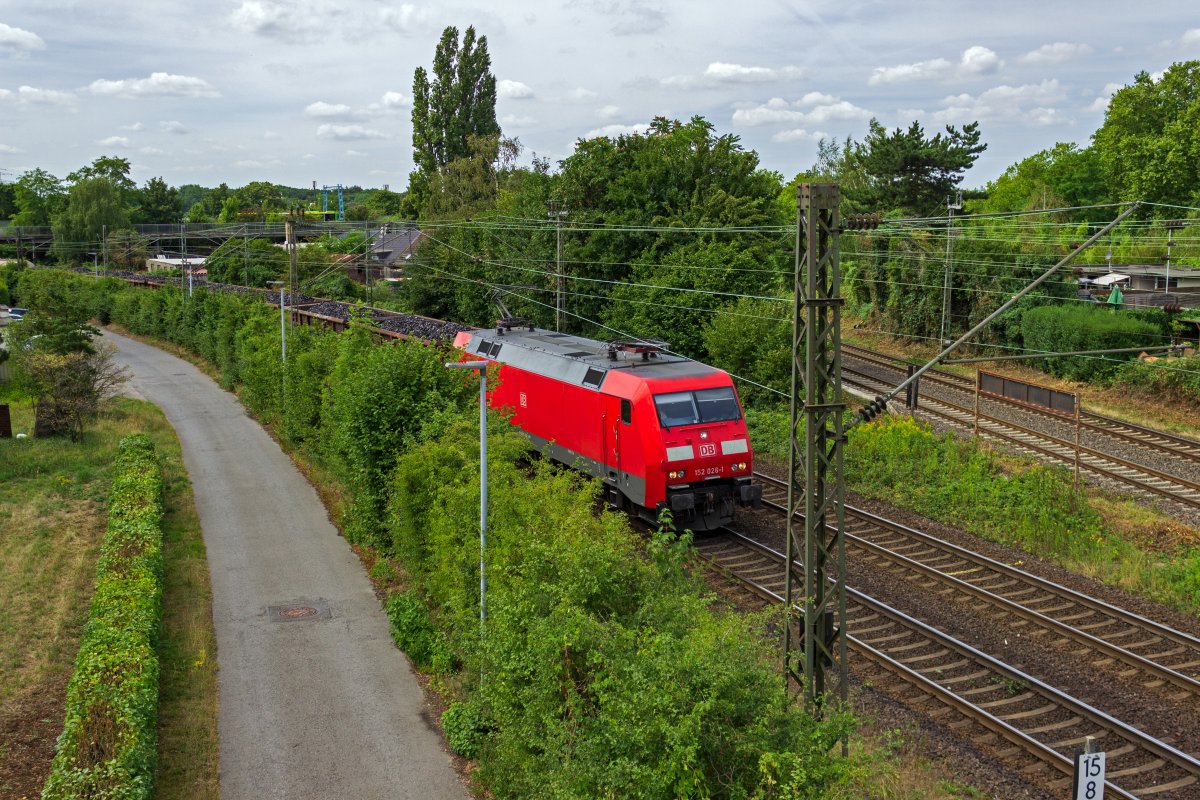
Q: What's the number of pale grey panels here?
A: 2